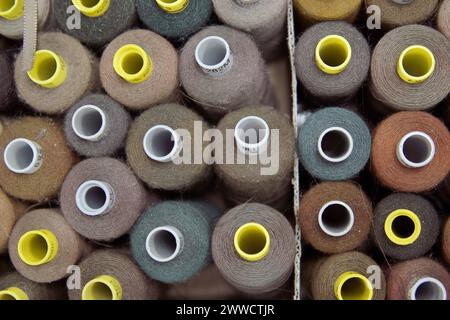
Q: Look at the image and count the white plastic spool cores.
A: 11